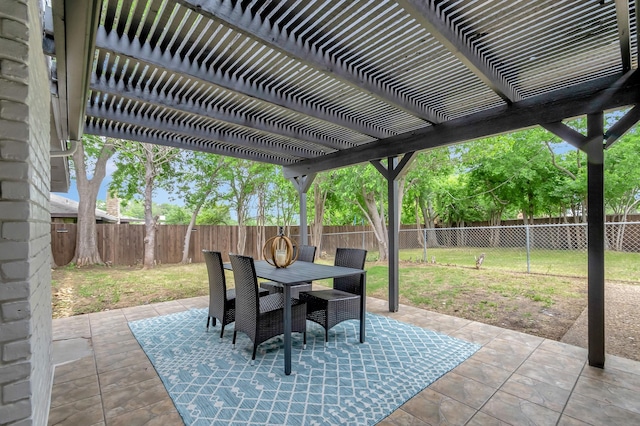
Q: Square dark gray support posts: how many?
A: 3